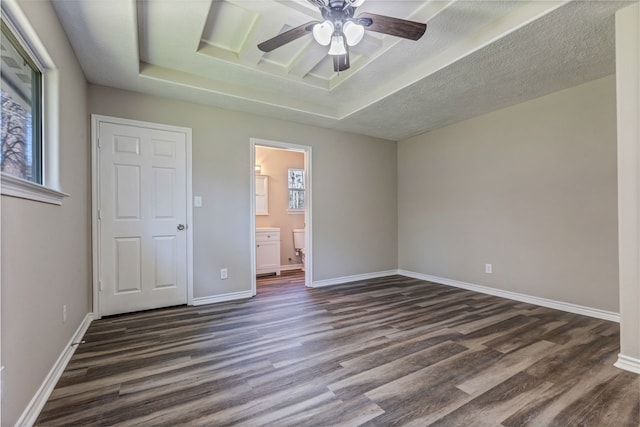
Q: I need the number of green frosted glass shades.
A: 0